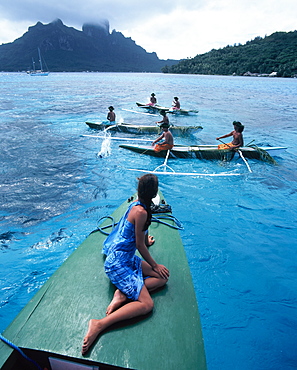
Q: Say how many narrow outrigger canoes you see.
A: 3